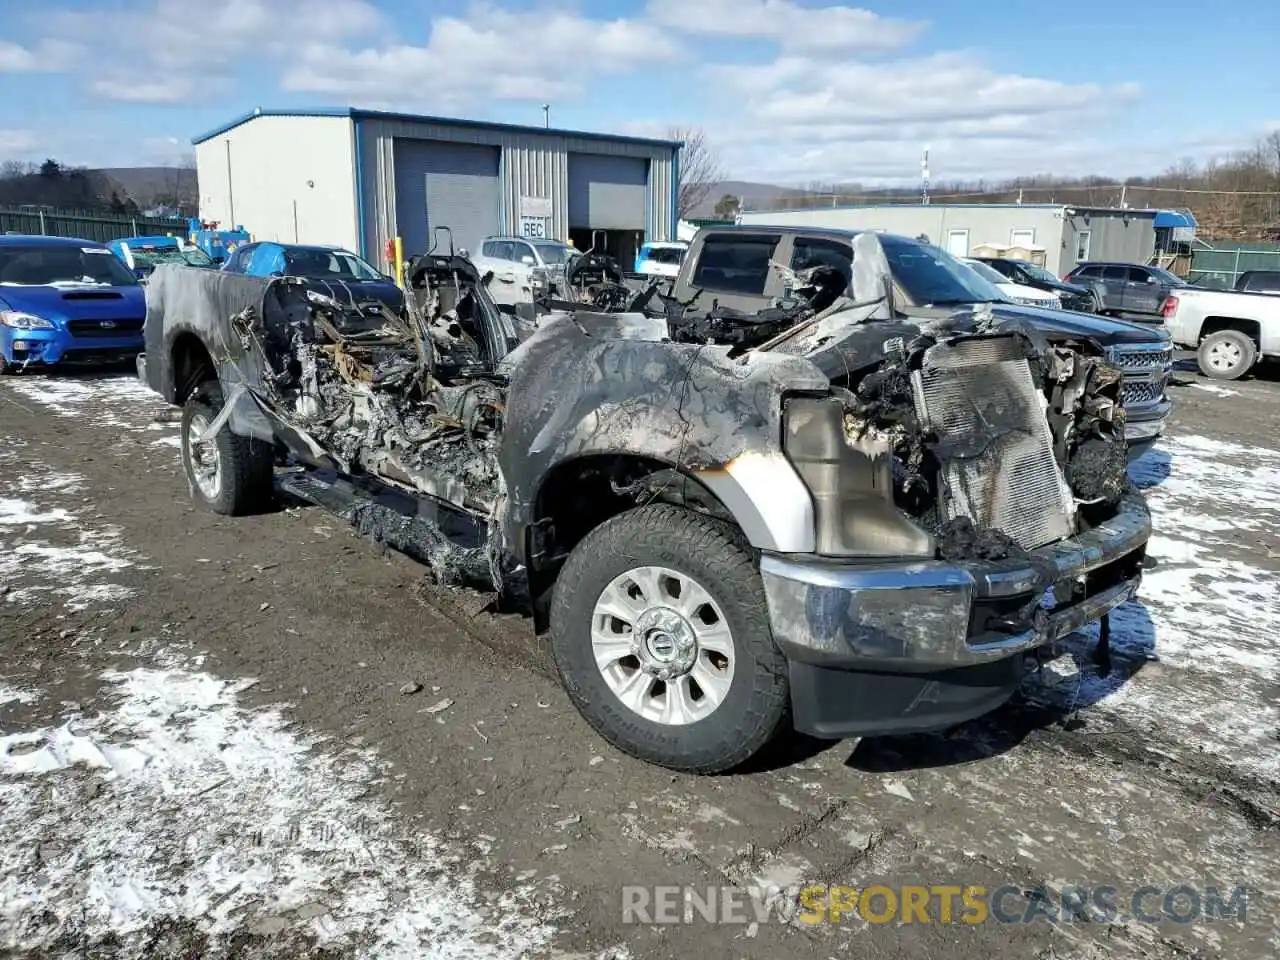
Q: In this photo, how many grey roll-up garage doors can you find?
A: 2